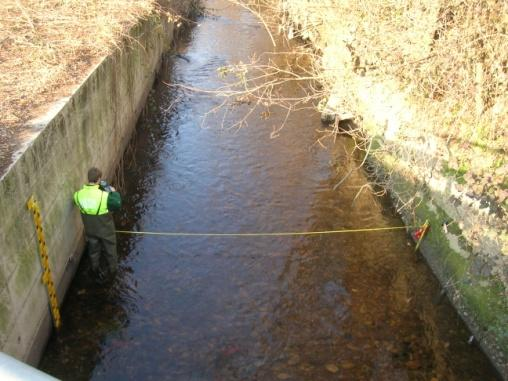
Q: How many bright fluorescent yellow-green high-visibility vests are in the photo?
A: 1